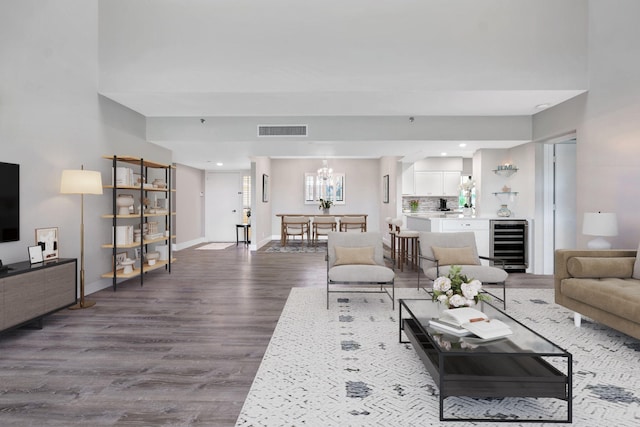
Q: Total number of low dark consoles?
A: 1